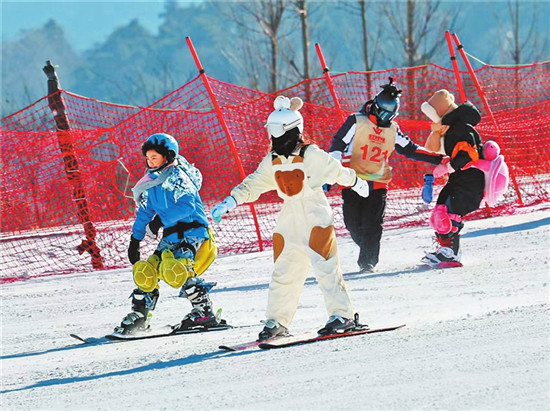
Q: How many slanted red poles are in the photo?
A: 4